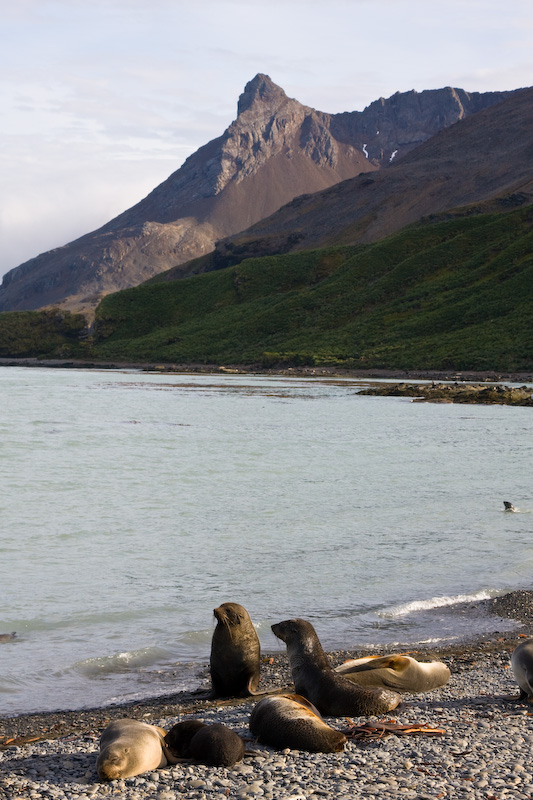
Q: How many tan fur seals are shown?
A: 2